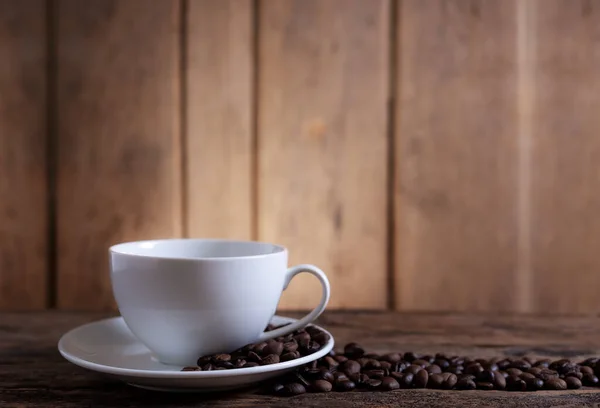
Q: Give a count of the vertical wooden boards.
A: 6